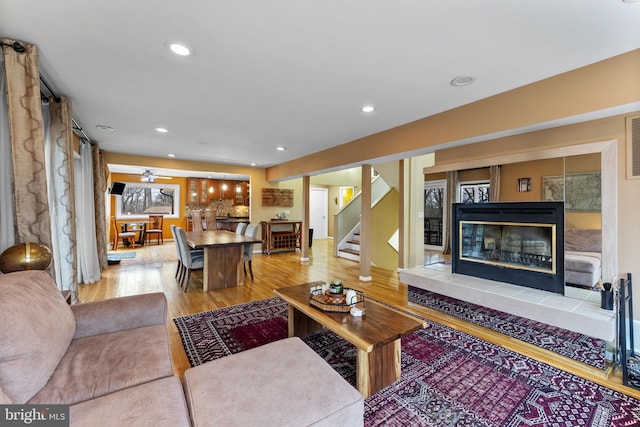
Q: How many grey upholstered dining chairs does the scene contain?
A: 4